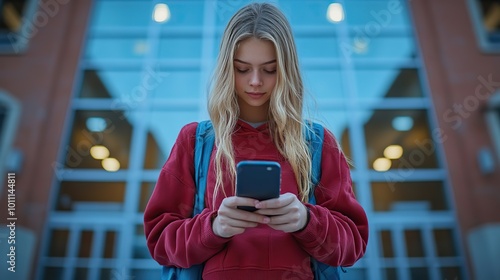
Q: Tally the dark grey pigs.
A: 0